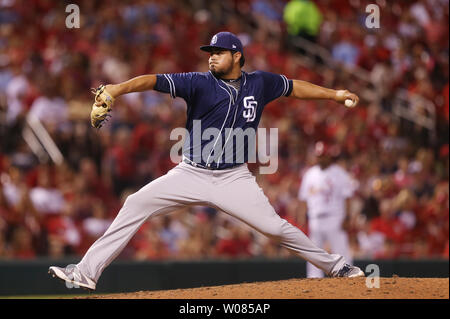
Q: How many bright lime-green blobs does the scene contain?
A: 1